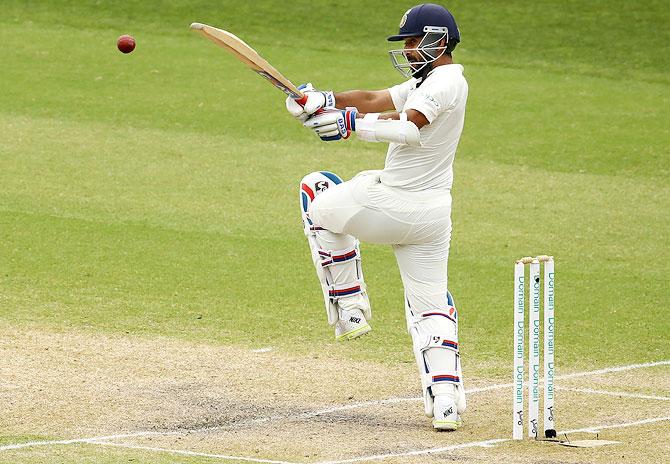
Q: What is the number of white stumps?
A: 3